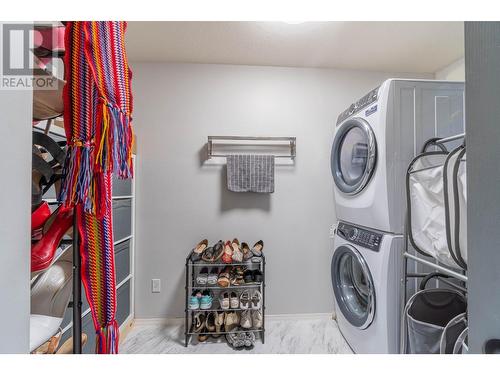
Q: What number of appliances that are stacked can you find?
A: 2